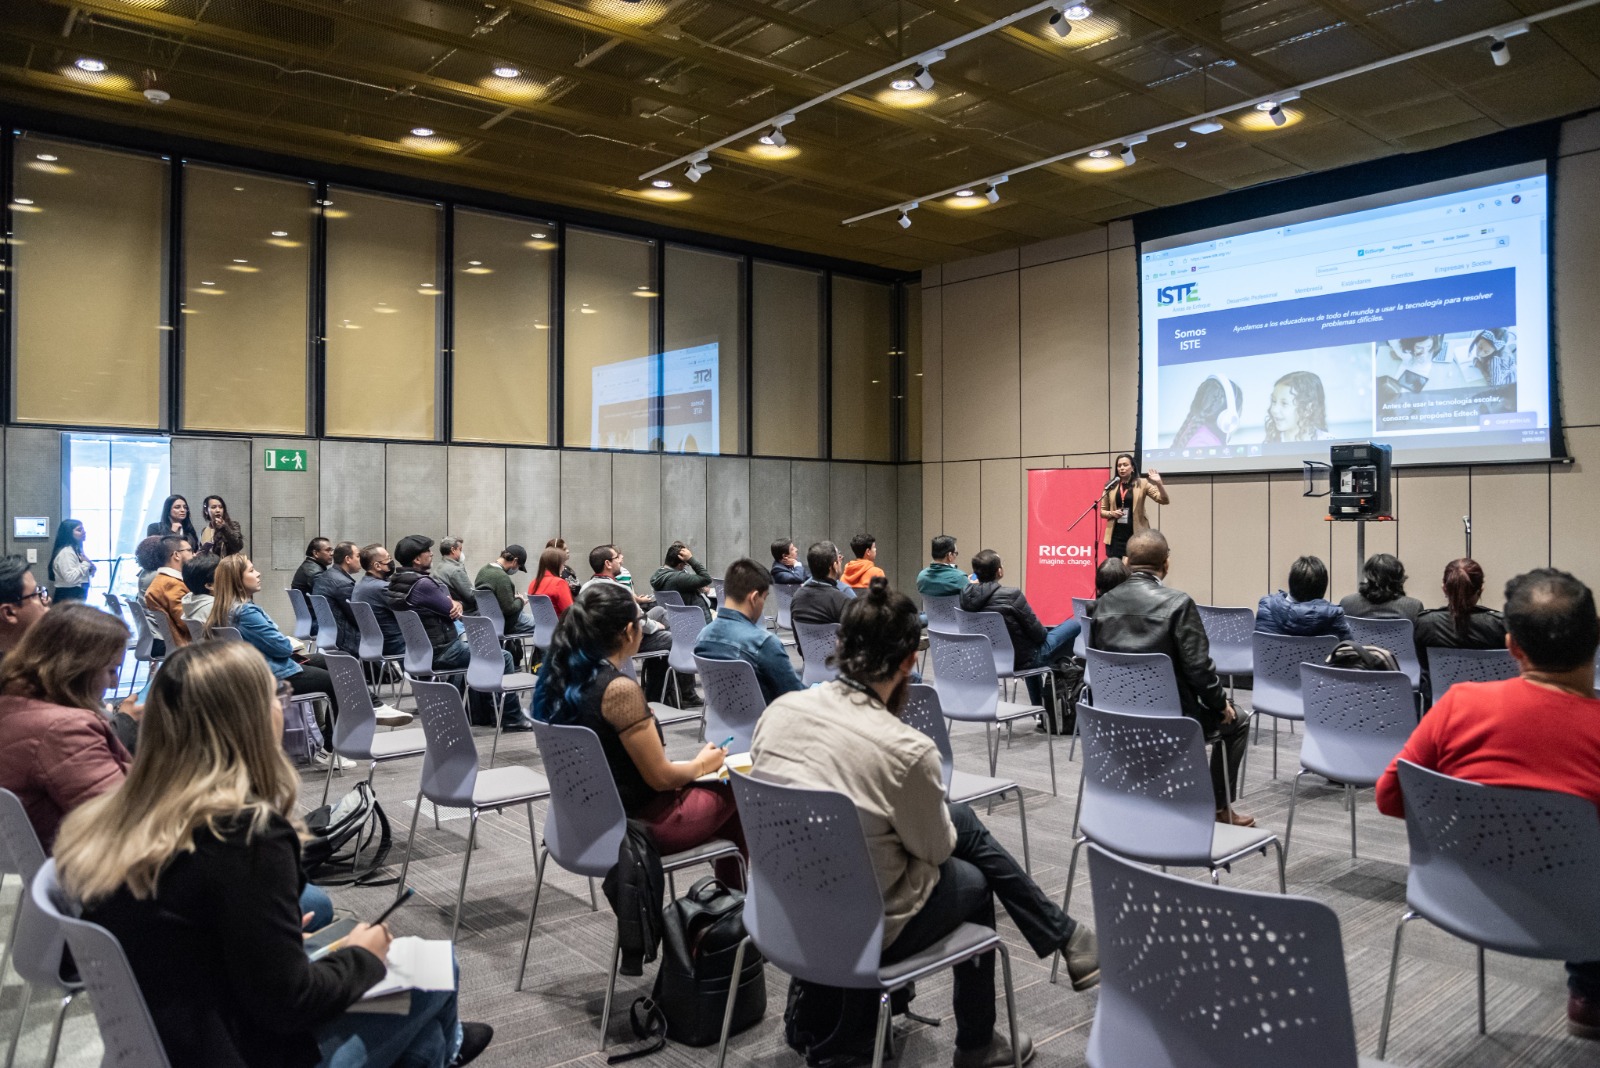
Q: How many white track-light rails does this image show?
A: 2